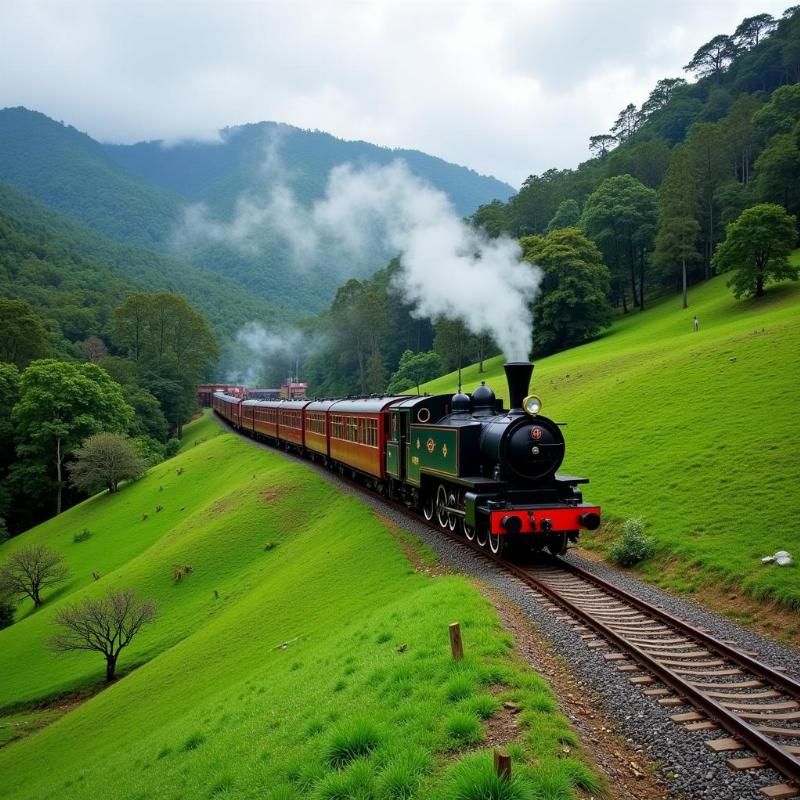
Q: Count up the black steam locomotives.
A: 1